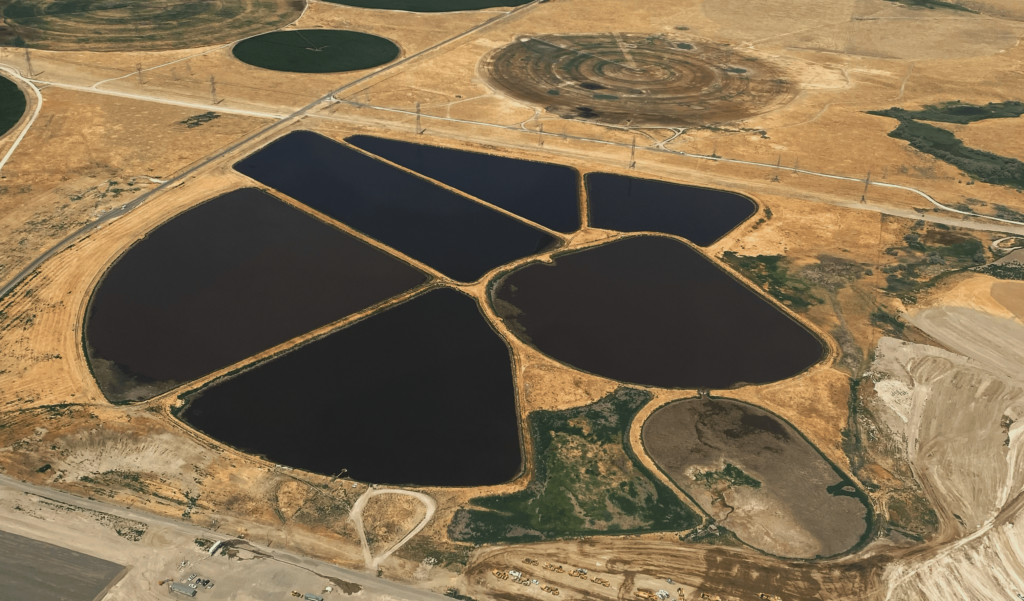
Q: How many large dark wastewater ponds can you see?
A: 6